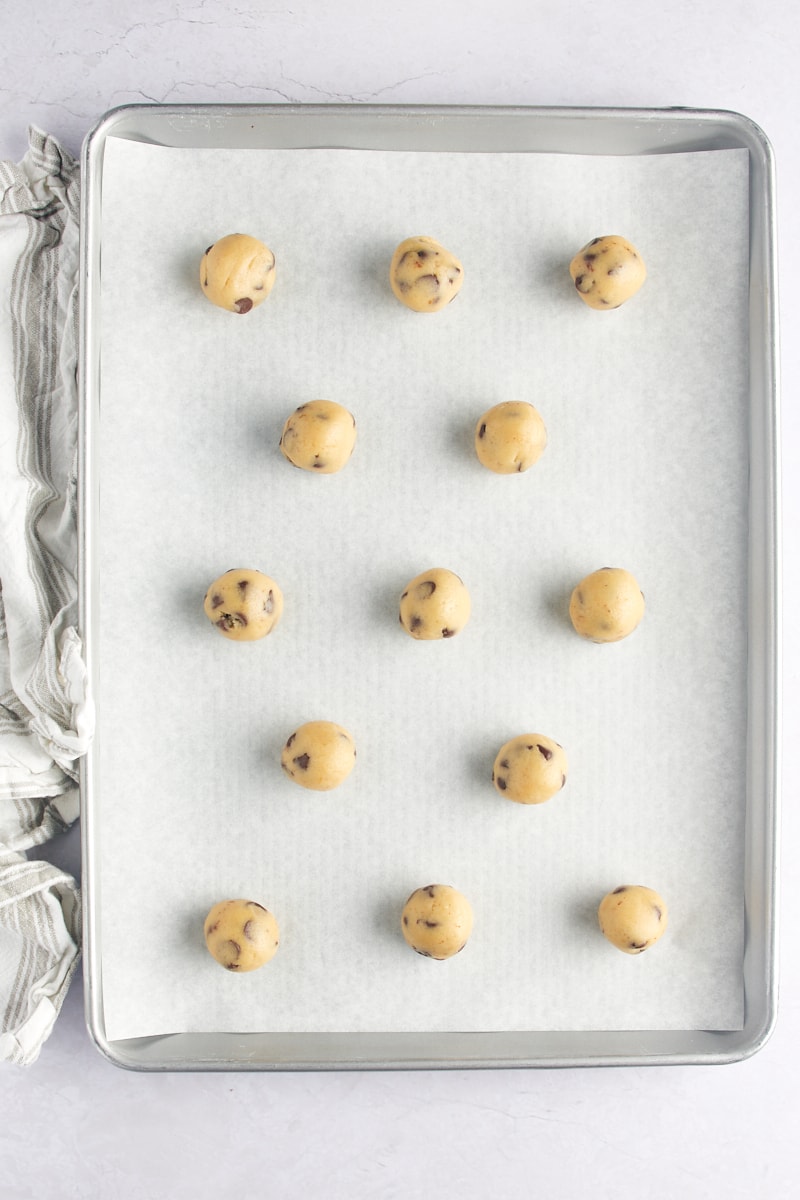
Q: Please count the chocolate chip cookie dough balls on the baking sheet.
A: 13